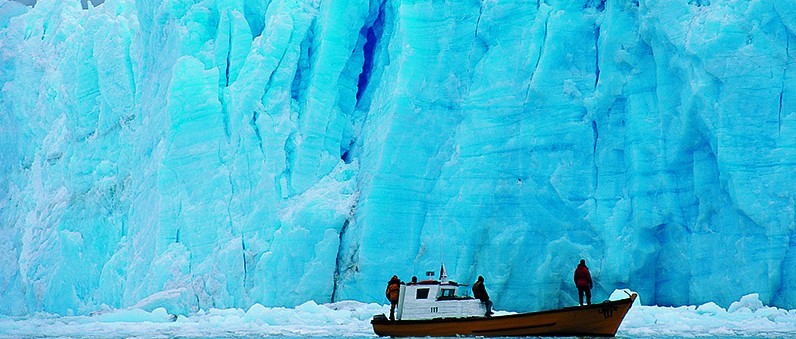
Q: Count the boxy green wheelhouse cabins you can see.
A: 0